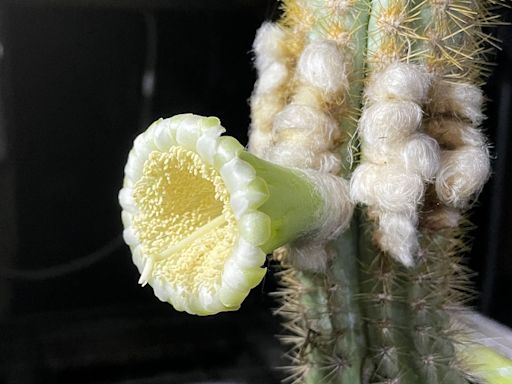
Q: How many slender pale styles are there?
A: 1